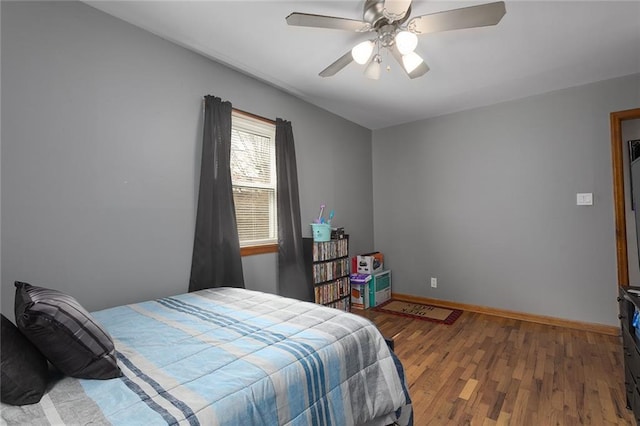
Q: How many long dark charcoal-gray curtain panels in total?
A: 2